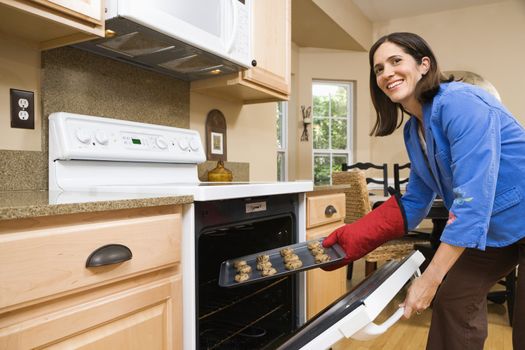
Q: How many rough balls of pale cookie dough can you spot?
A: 12